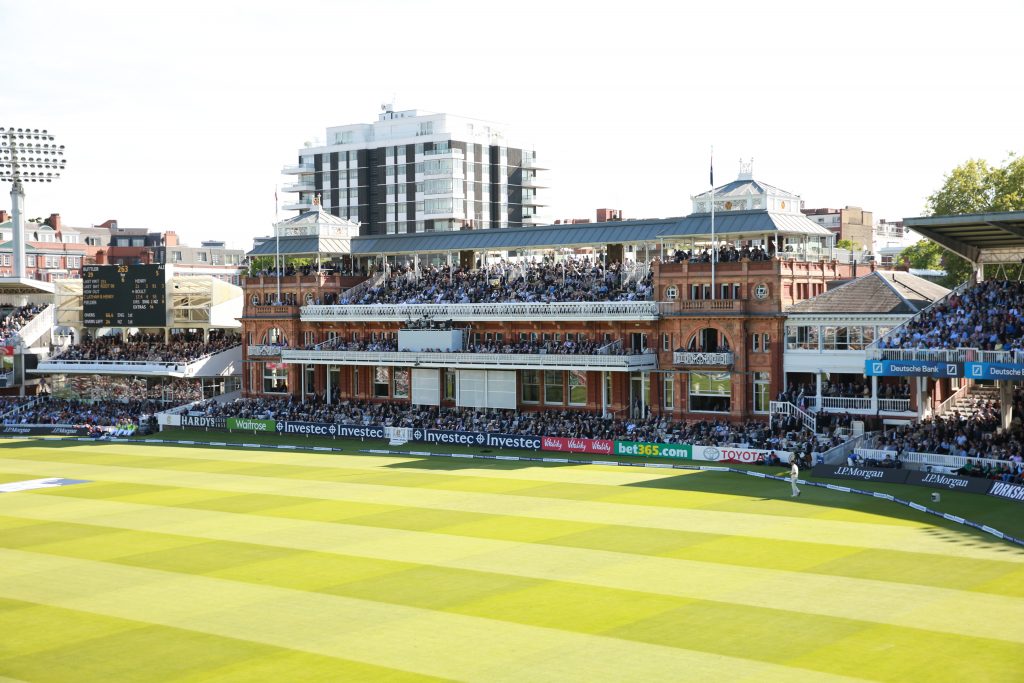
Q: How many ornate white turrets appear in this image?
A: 2